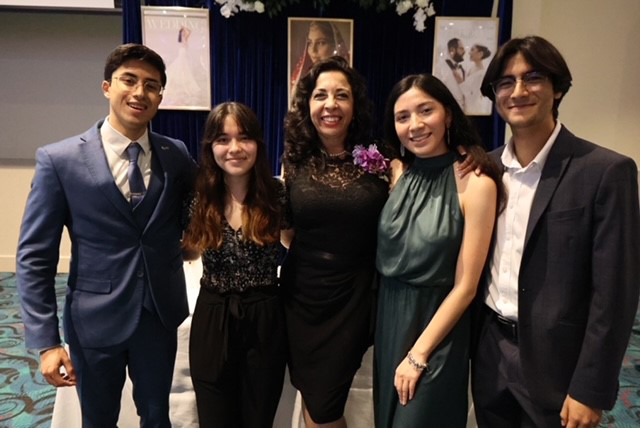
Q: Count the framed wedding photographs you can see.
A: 3